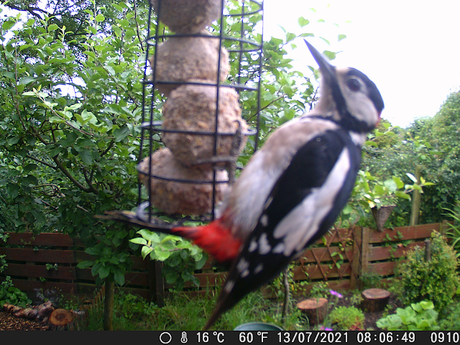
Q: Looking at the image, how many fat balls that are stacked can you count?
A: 4